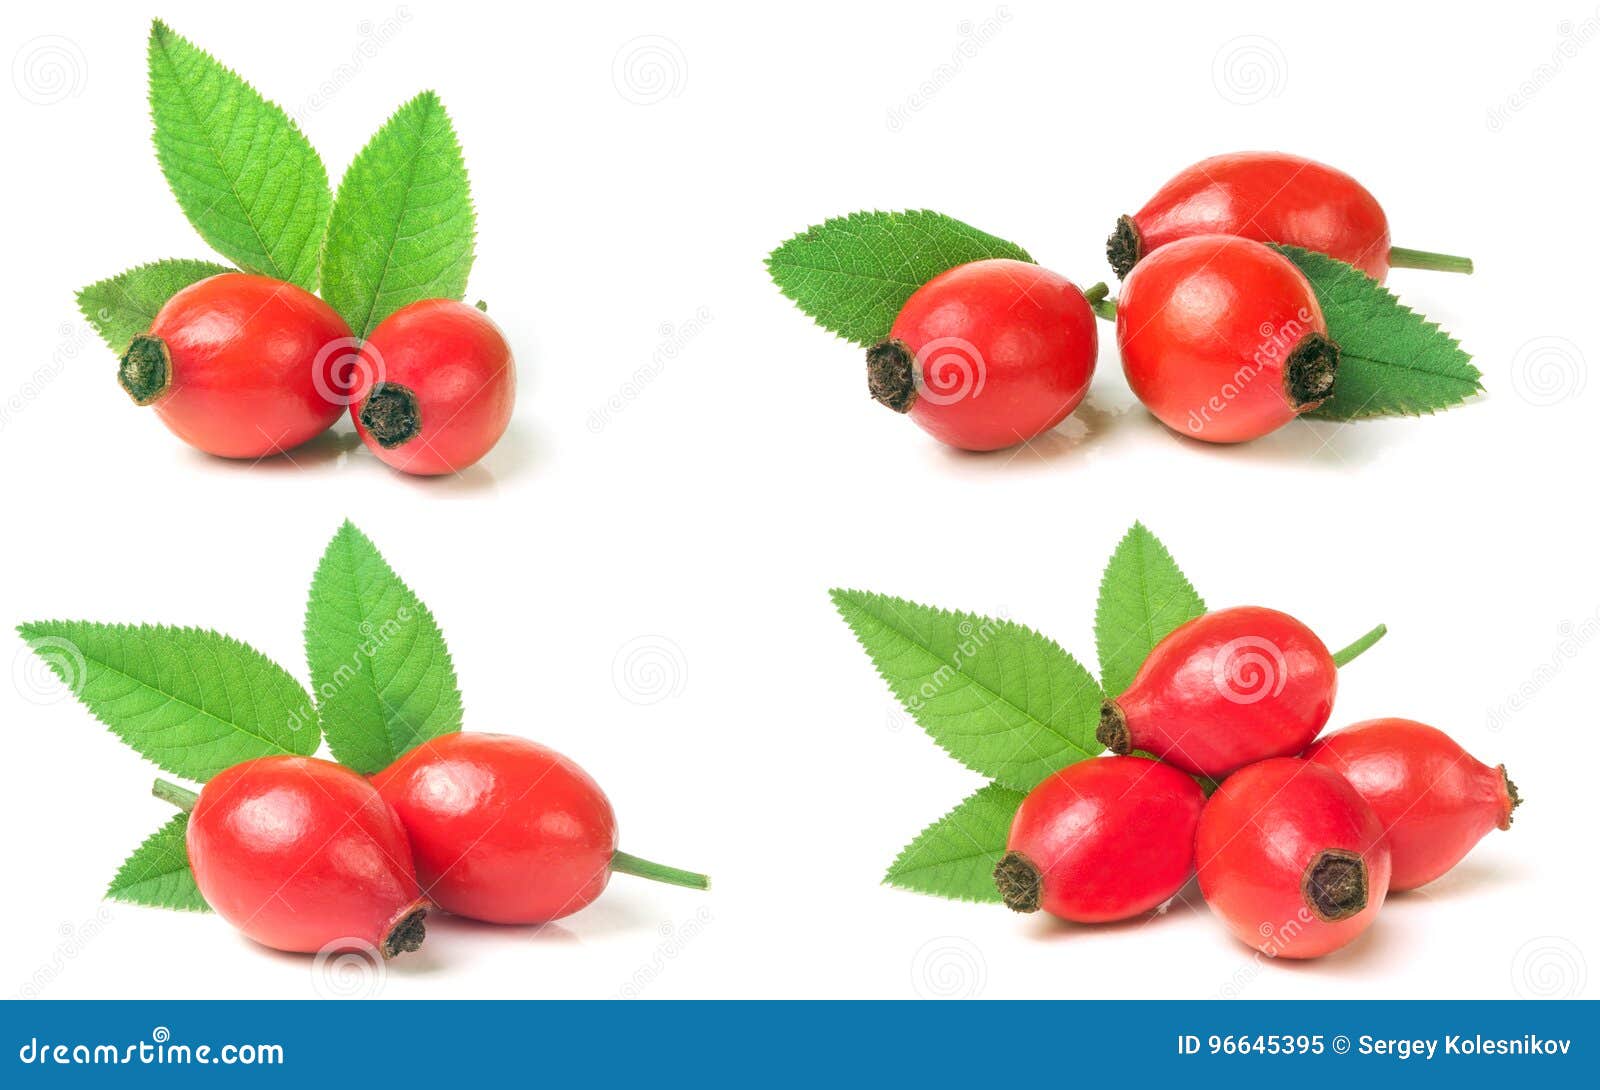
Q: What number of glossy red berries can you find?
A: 11